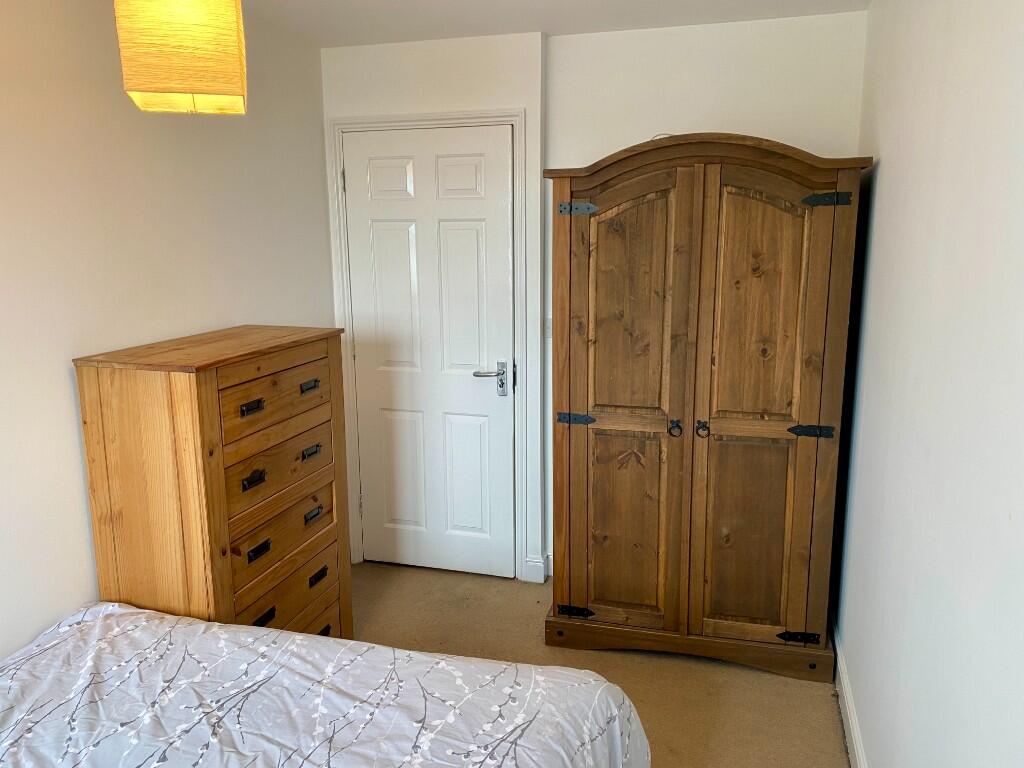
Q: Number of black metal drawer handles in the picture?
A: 9